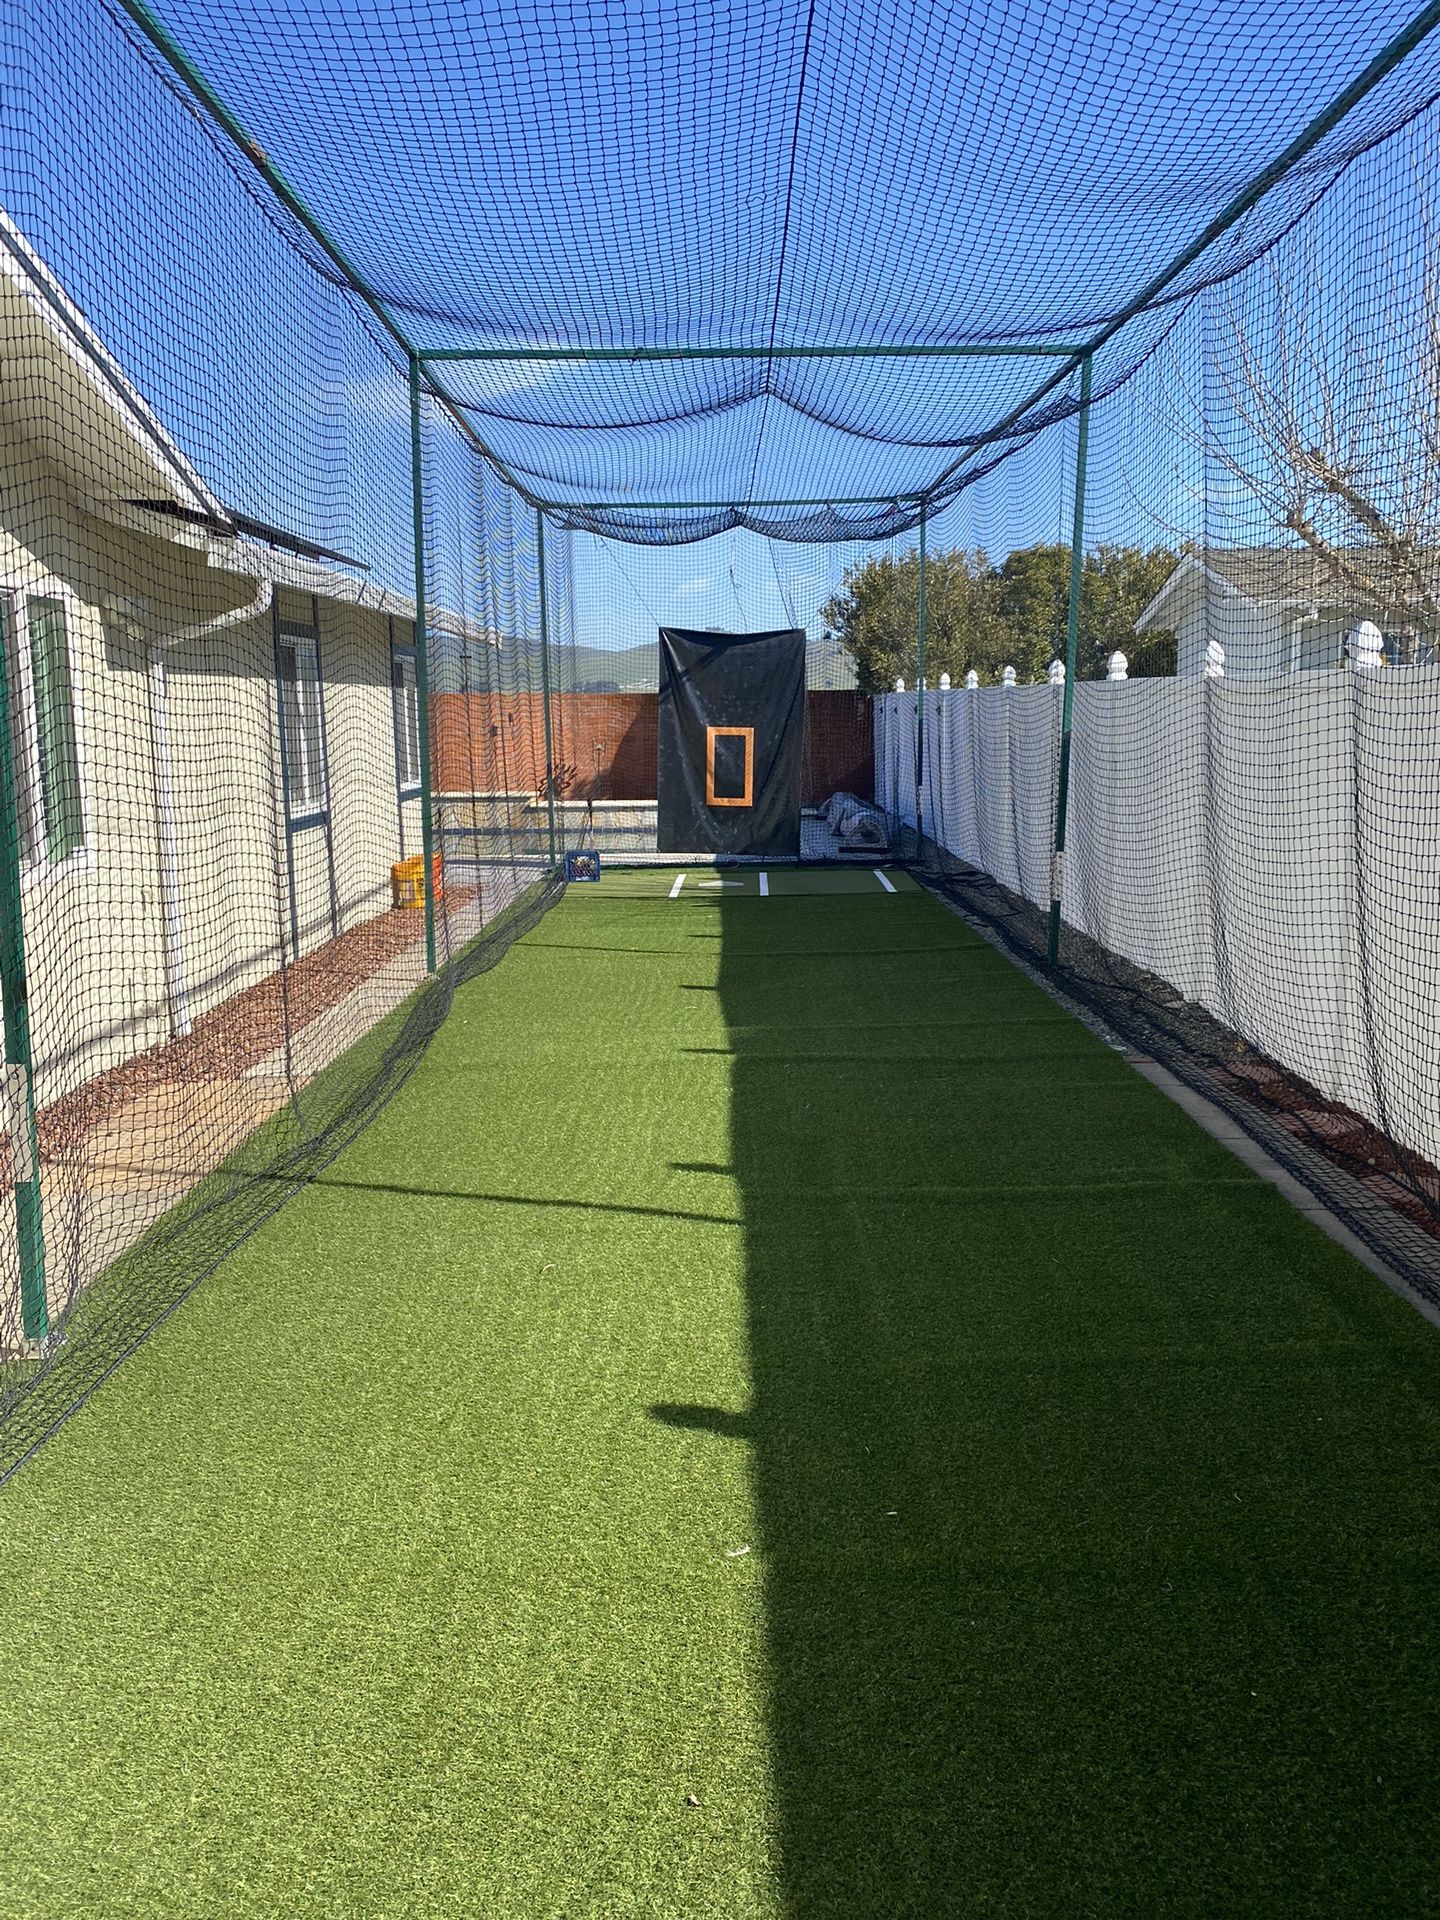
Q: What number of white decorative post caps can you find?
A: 9